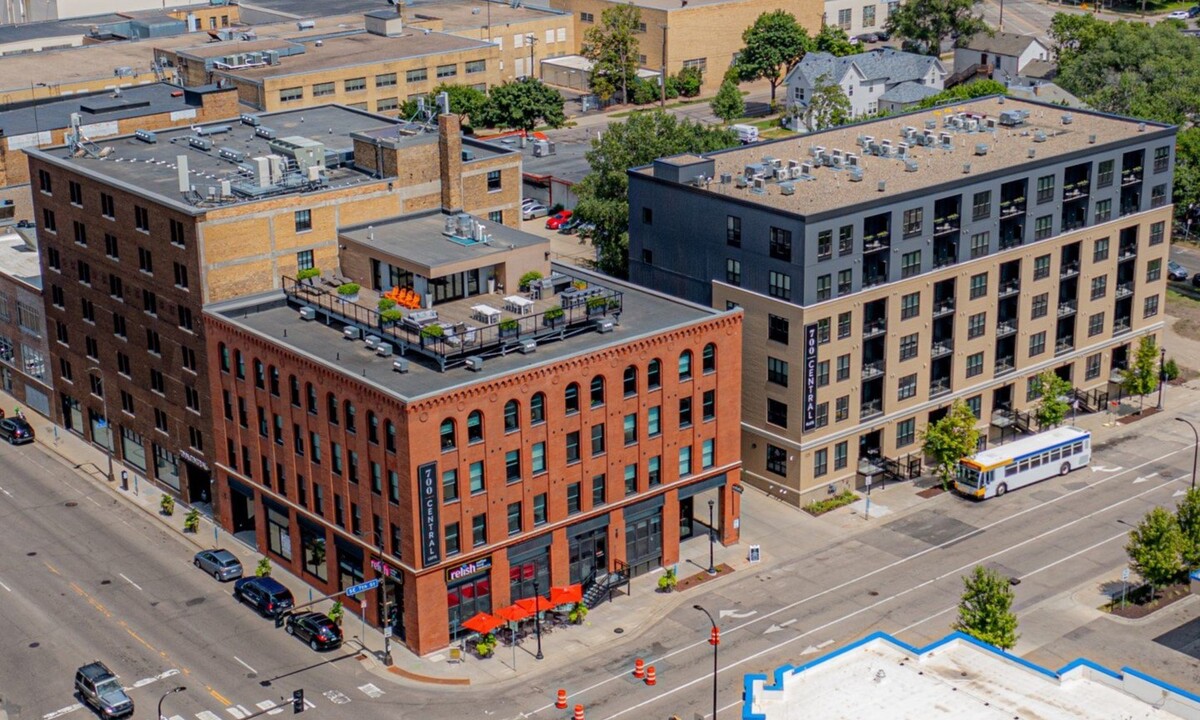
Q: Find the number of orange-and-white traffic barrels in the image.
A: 5